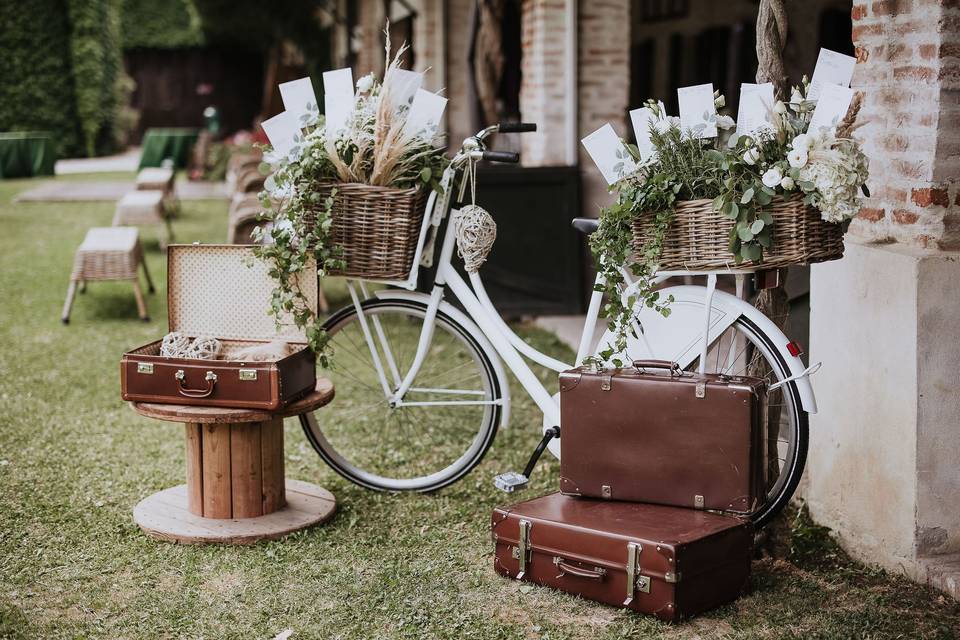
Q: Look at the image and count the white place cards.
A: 11